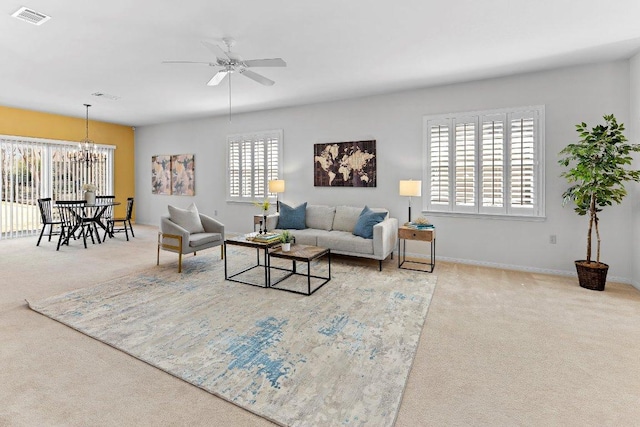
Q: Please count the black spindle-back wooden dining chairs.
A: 4